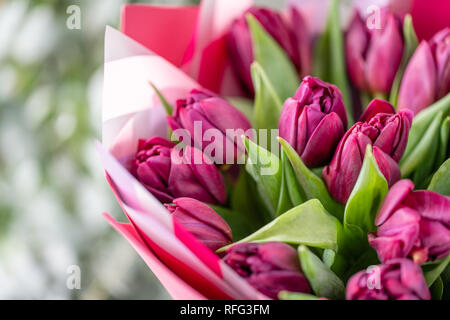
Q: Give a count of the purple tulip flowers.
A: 11